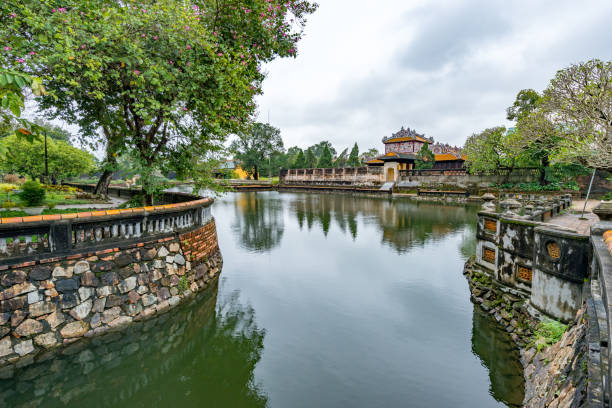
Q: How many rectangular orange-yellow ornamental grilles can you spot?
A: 3